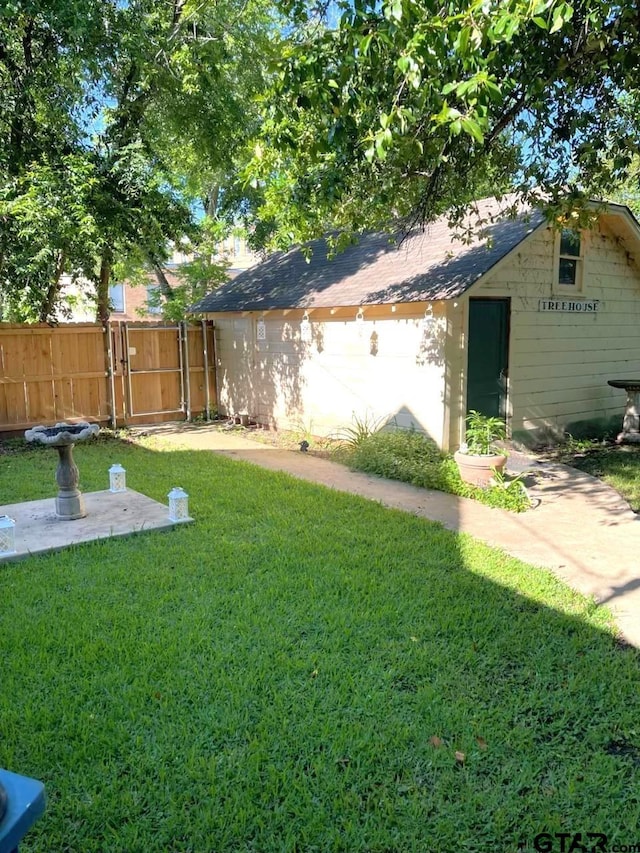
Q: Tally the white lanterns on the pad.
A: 3